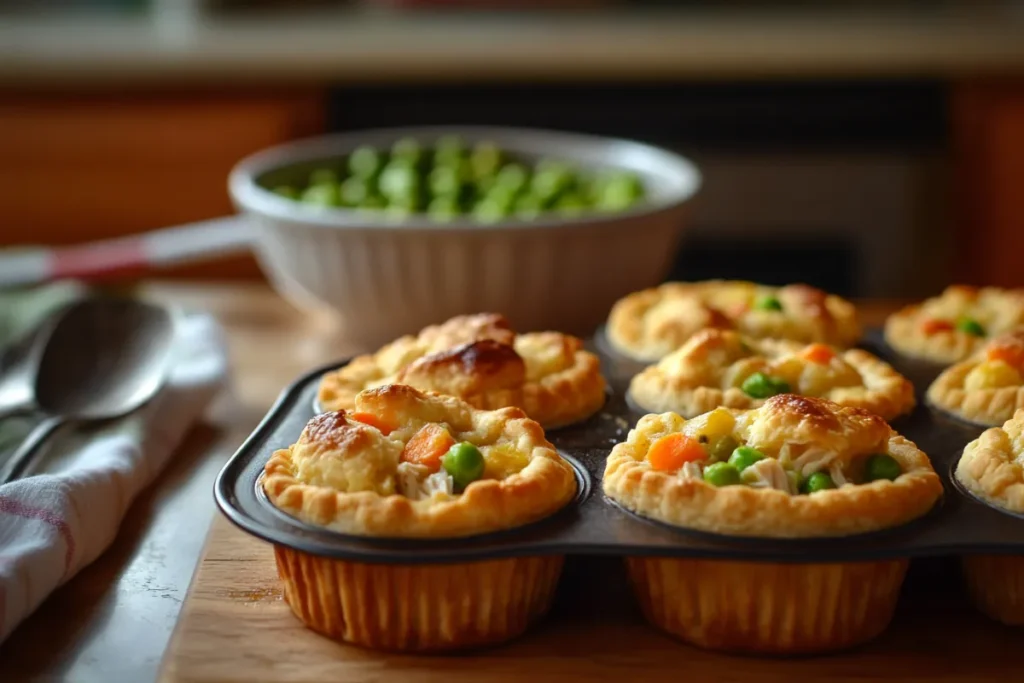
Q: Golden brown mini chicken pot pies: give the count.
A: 8